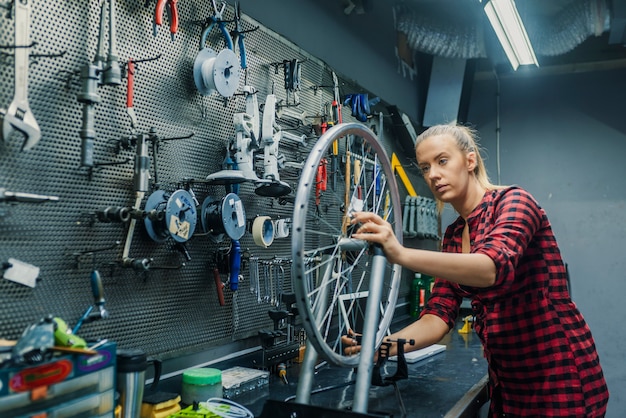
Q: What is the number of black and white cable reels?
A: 3